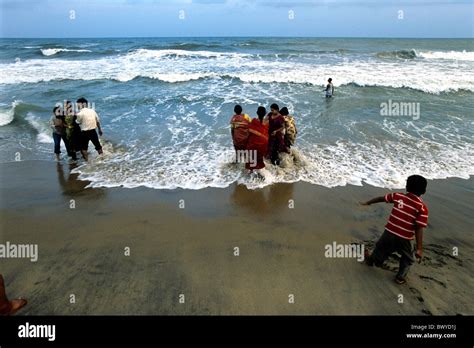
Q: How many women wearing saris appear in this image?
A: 4